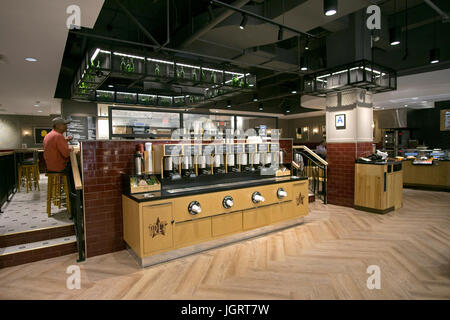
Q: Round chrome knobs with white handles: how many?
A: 4